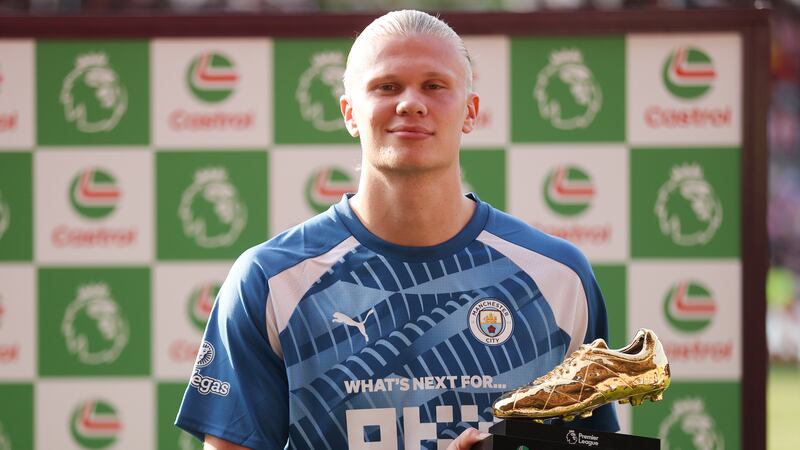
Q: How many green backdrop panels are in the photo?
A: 12